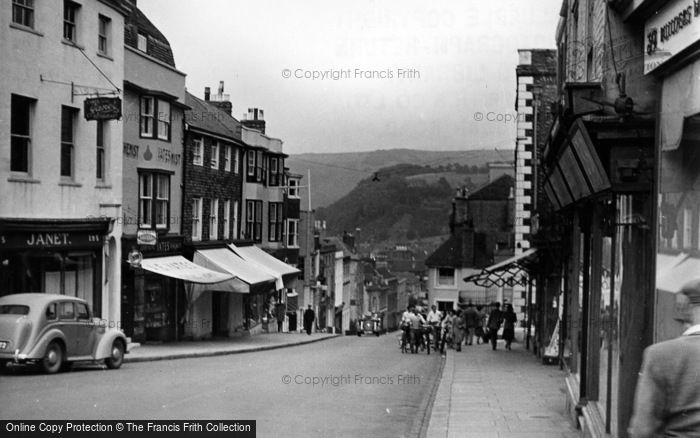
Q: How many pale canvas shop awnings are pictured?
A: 3